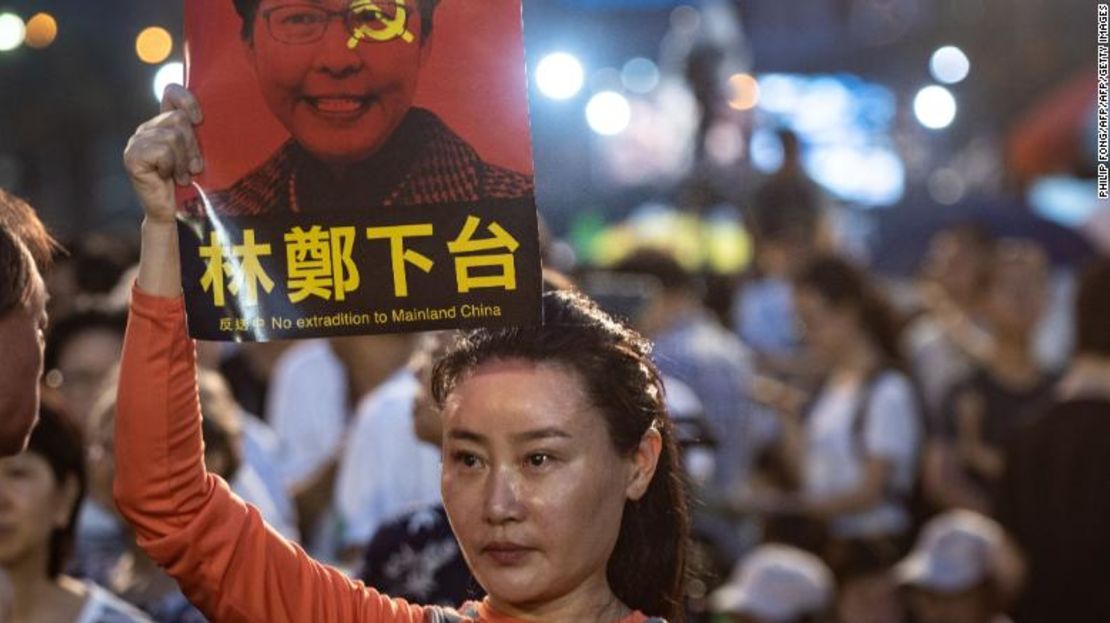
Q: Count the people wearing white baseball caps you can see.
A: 2